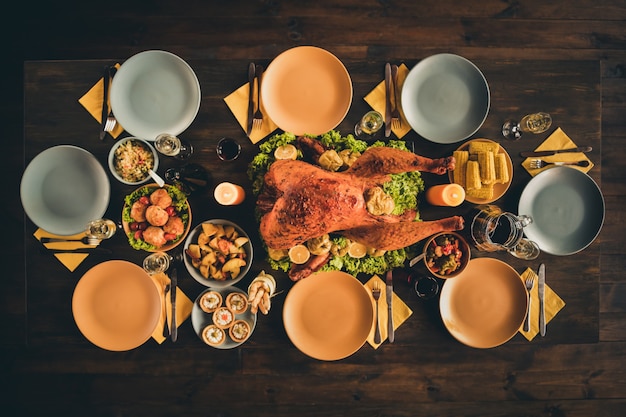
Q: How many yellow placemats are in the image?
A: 8